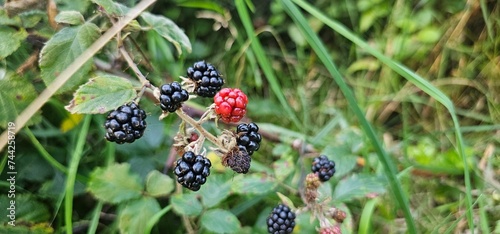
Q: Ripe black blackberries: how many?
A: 7